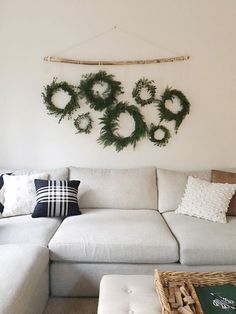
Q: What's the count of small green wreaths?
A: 3